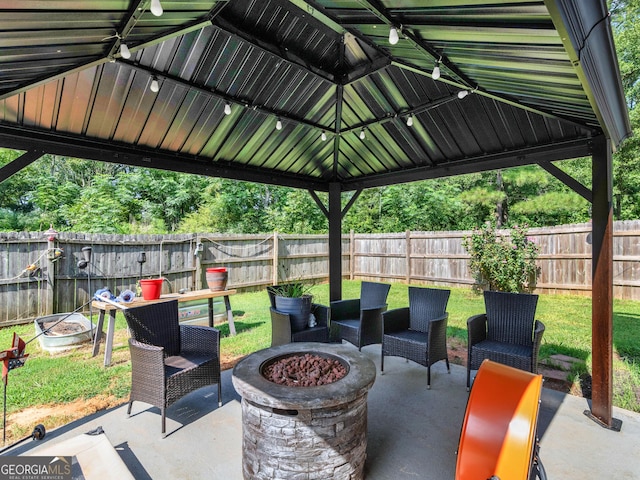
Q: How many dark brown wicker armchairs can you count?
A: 5